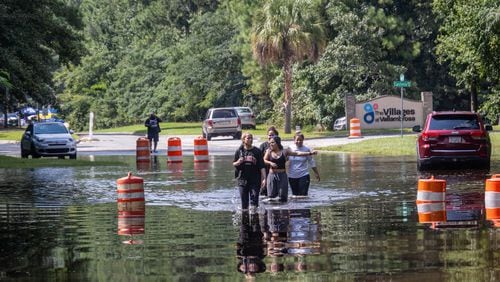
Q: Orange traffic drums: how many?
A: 7